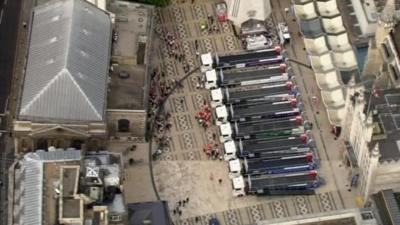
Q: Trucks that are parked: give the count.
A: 8